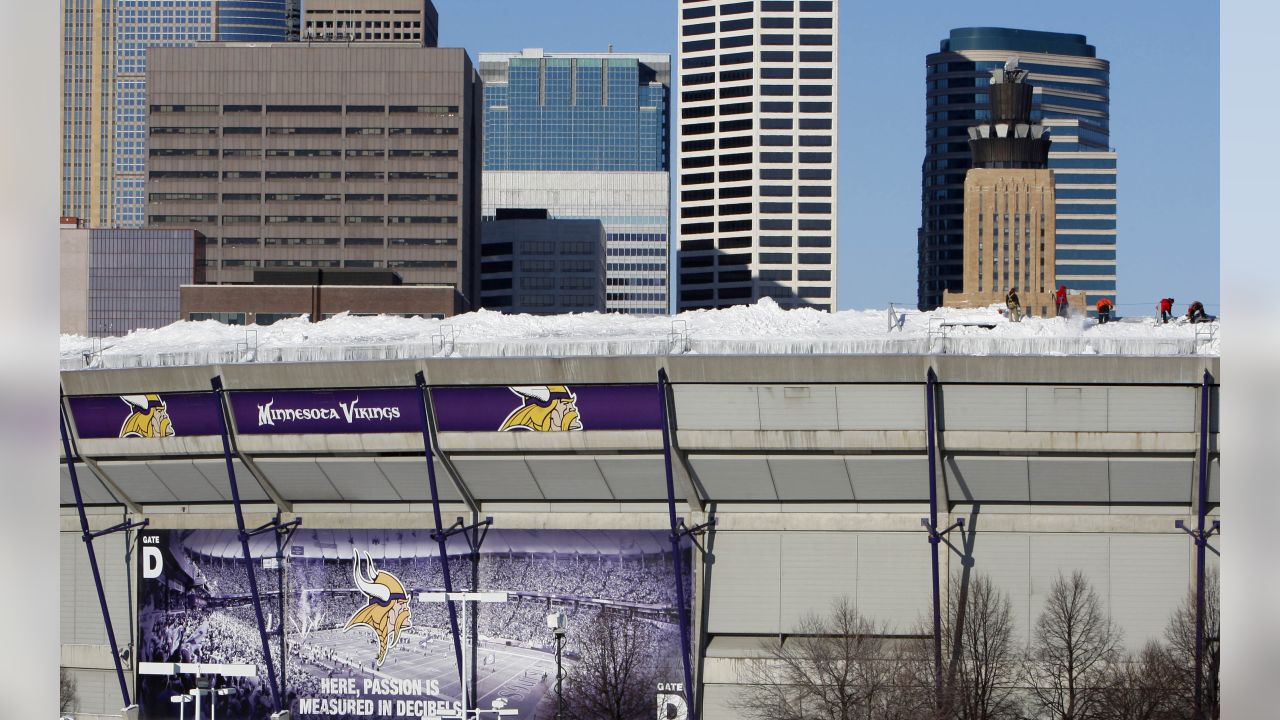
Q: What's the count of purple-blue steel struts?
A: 6